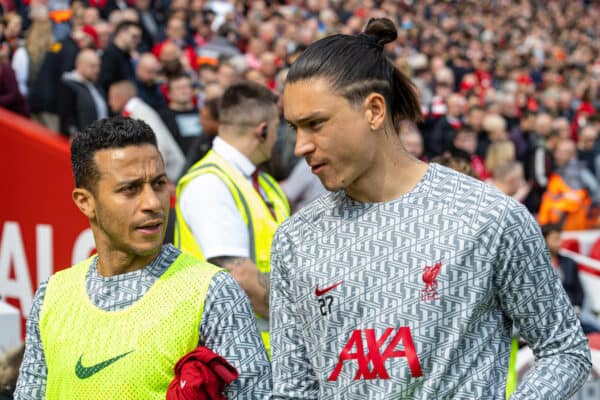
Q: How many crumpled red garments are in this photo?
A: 1